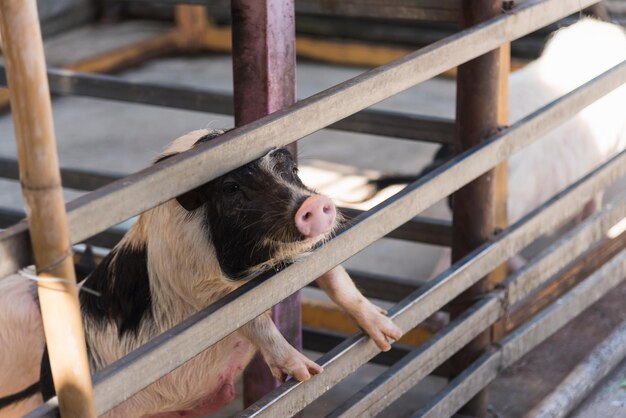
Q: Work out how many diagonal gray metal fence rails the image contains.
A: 5